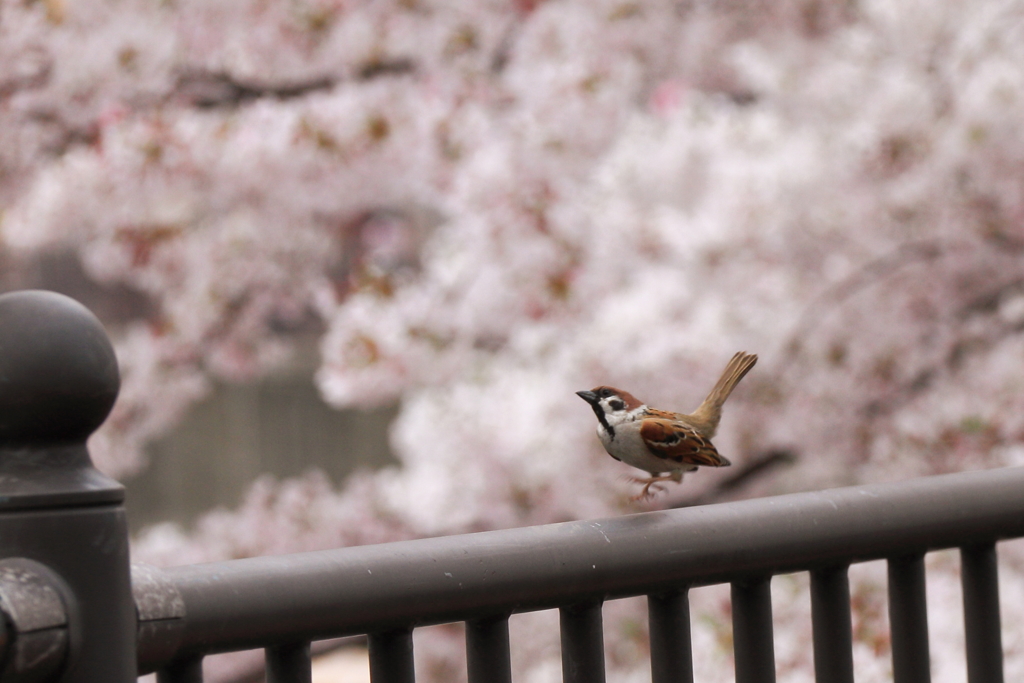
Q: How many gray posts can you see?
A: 11